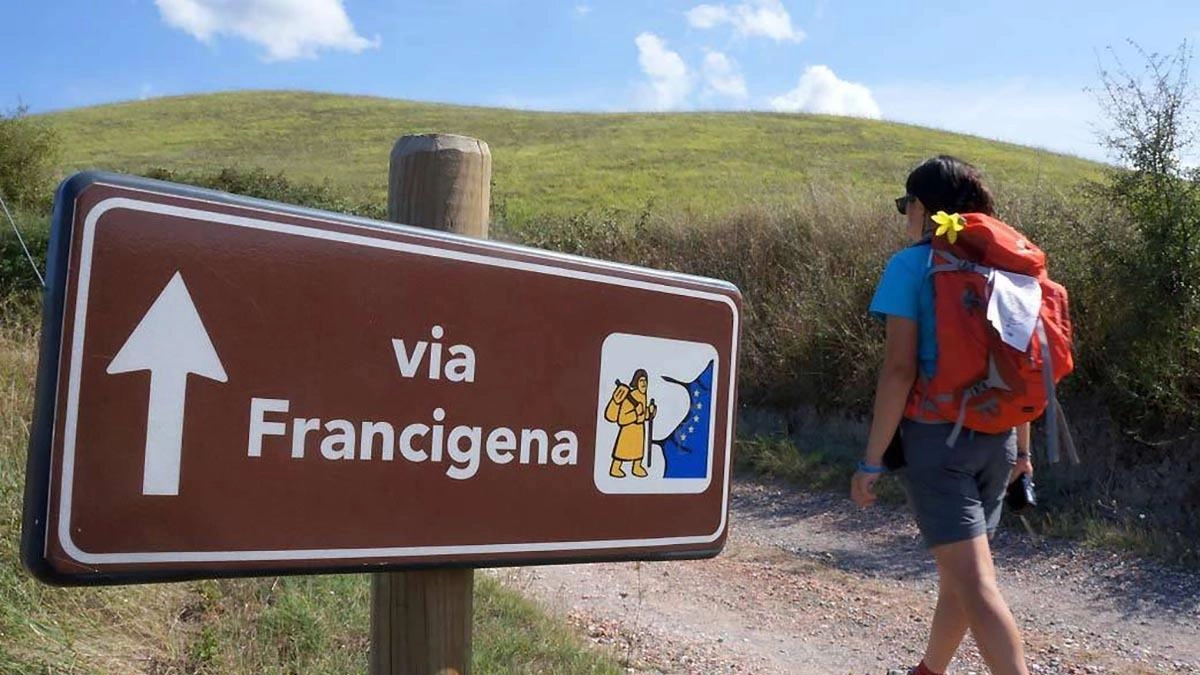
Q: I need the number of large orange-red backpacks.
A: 1